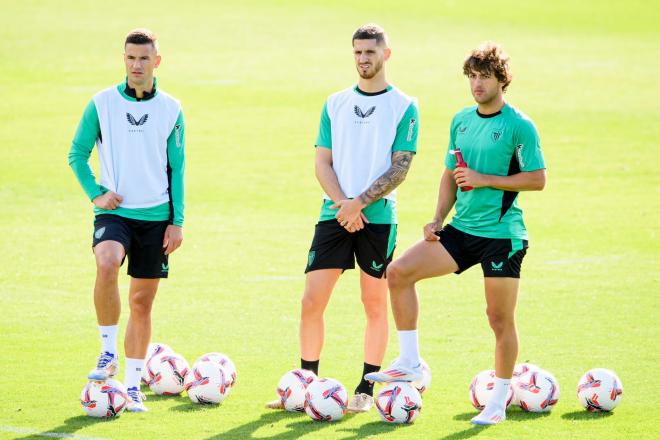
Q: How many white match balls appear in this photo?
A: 13